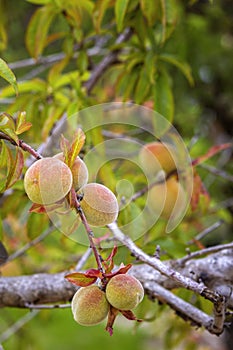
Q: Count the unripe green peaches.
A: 5